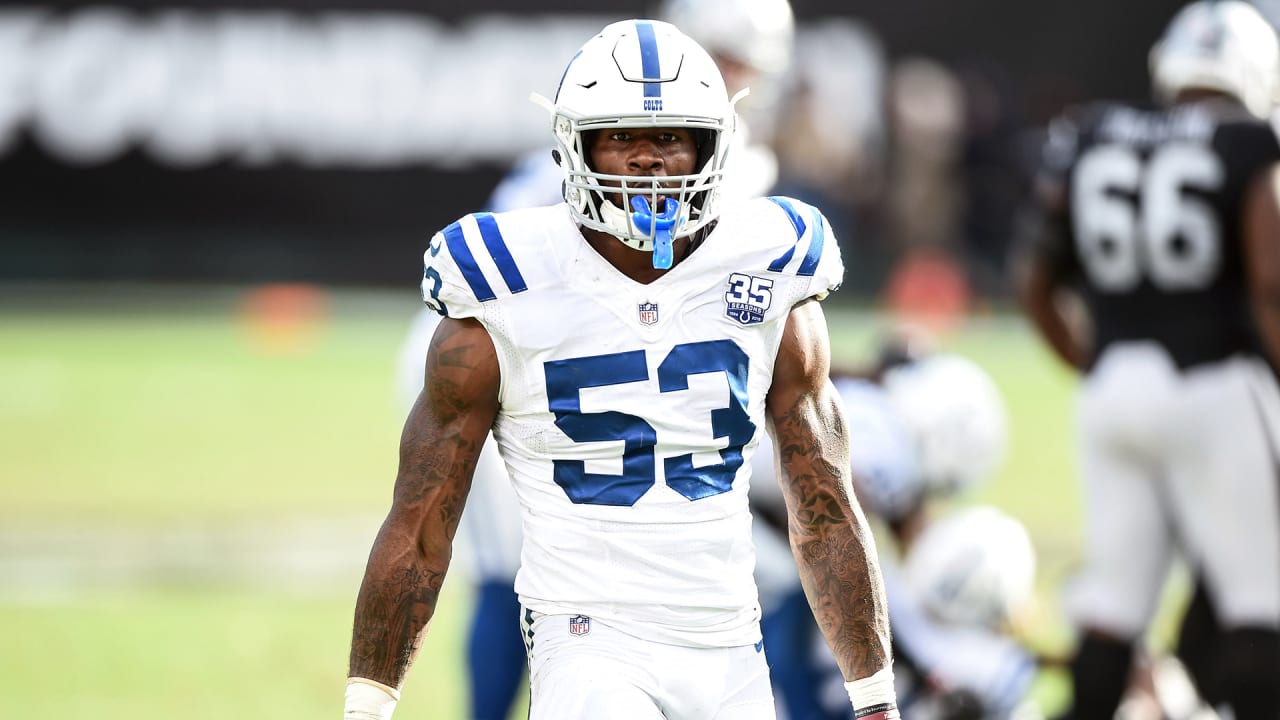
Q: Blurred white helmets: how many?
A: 4